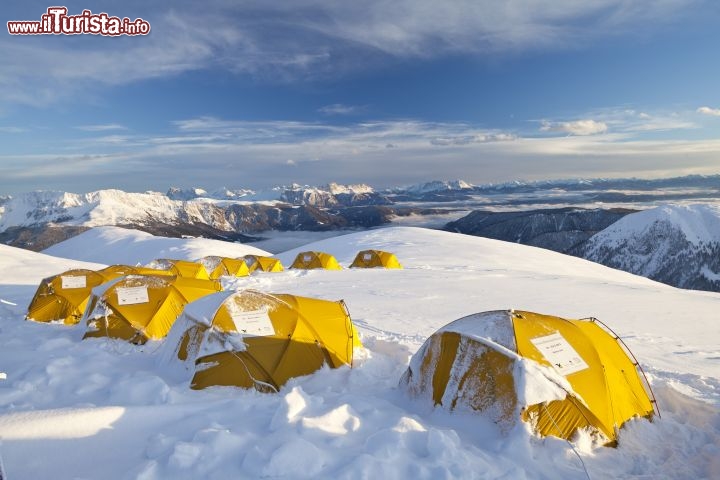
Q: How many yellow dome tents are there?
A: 10